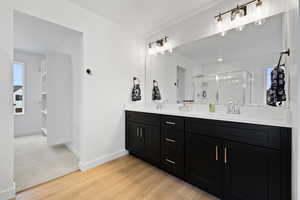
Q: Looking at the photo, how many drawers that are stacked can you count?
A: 3